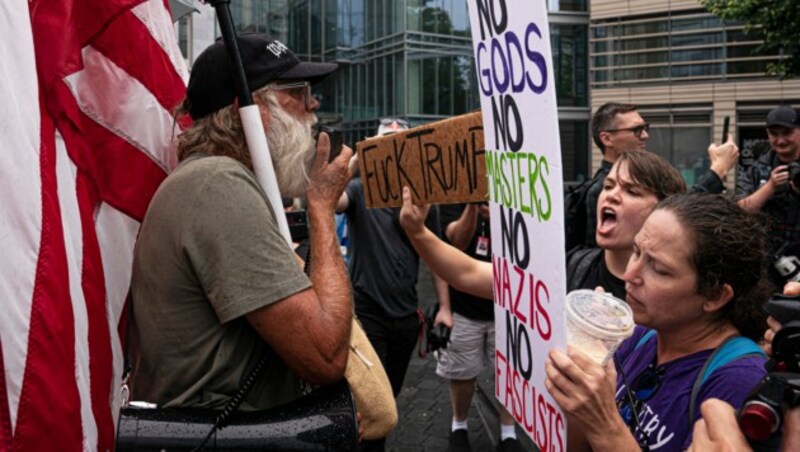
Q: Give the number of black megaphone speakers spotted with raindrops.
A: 1